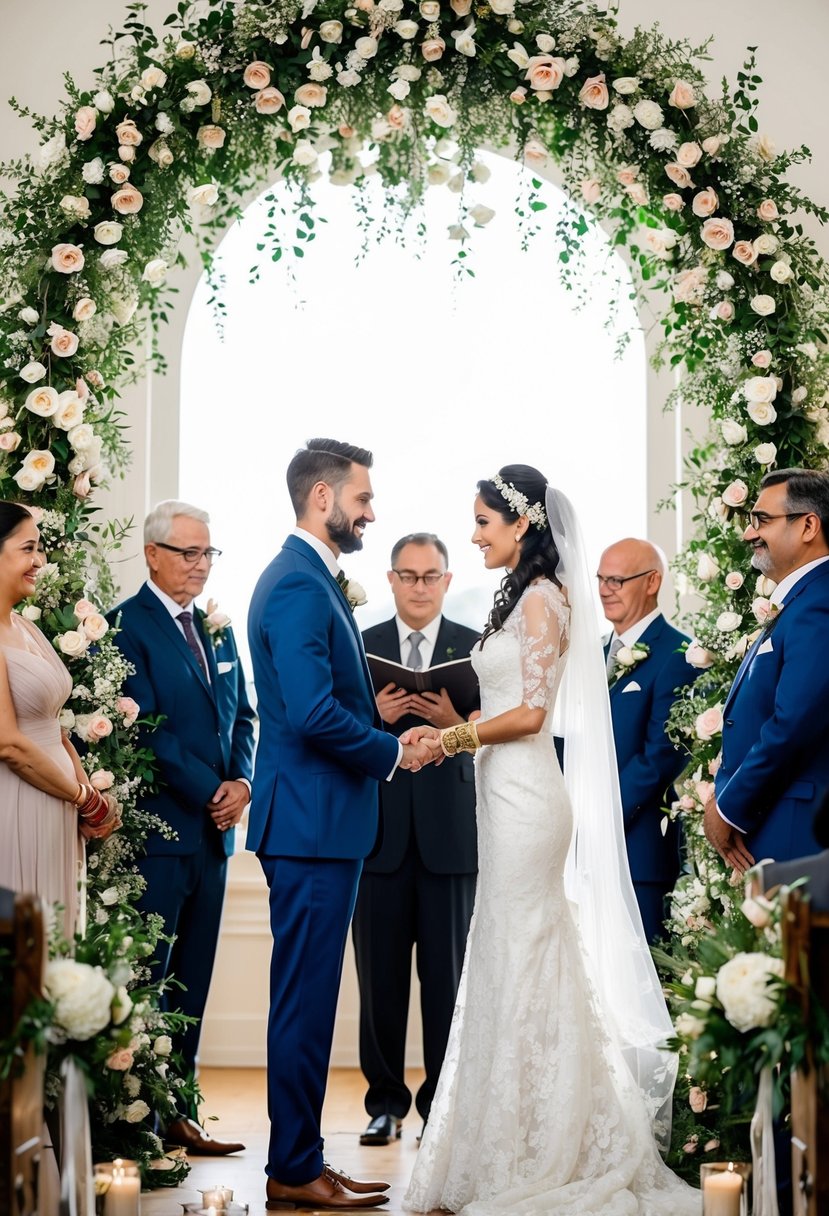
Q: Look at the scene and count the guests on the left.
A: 2